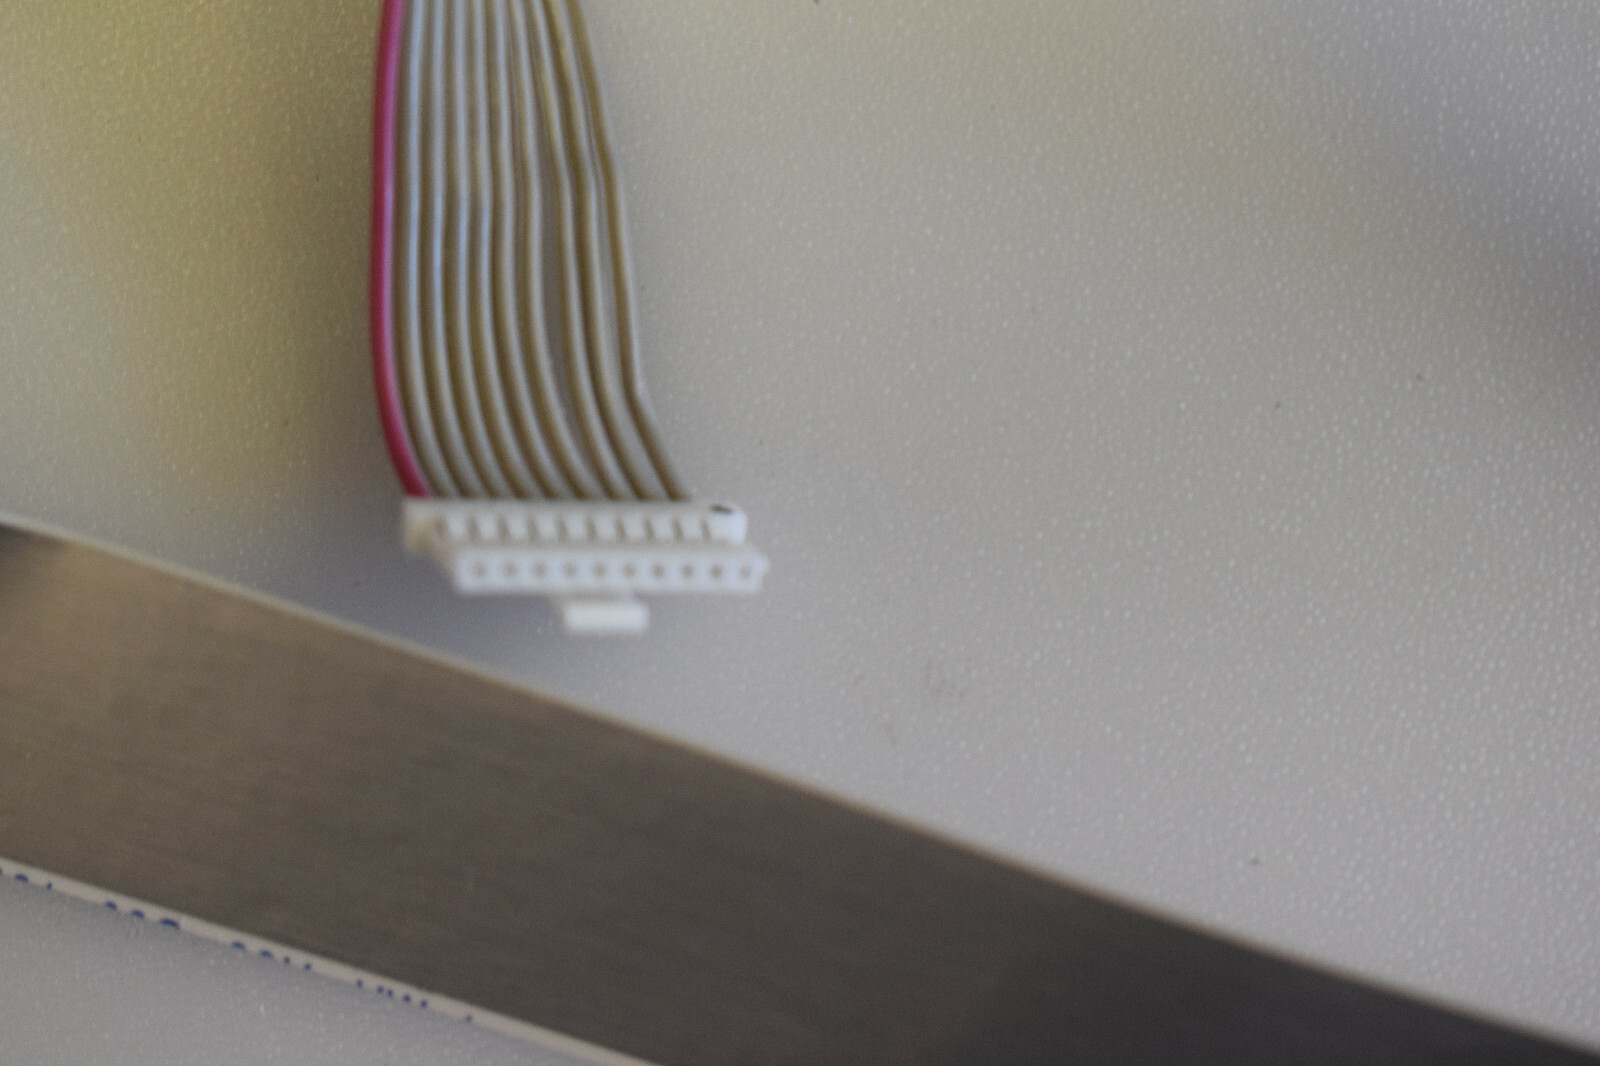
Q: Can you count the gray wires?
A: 9